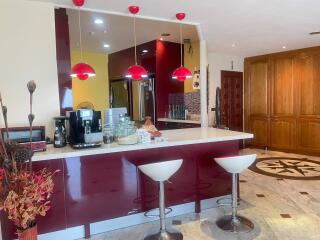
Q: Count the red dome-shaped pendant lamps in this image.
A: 3